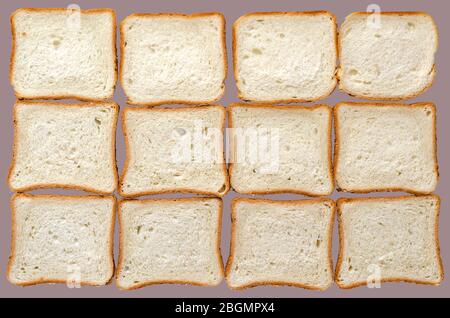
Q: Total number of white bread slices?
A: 12